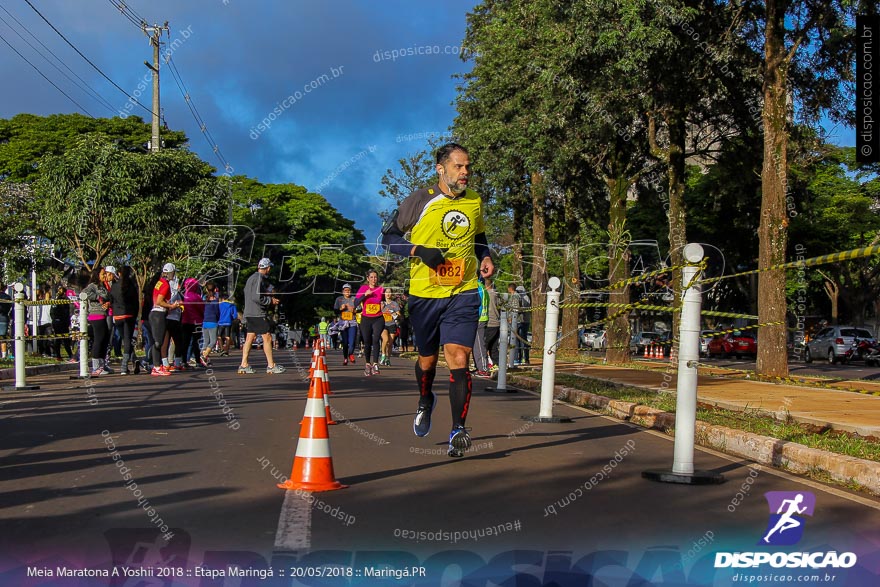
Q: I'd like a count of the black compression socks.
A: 2